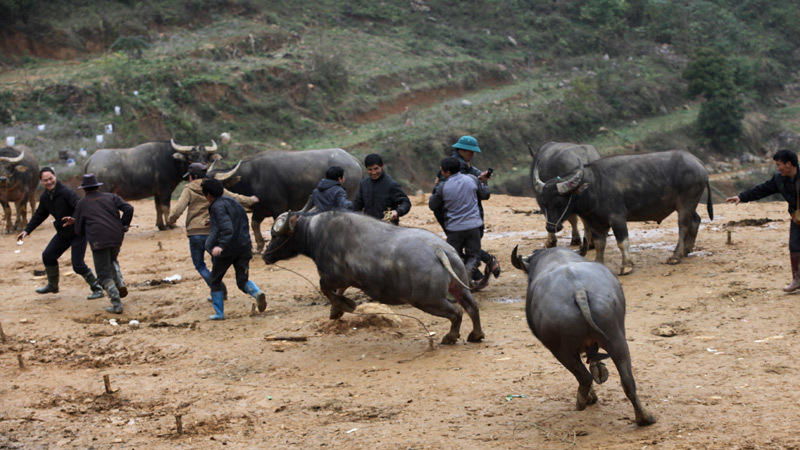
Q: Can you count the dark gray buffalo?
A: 7